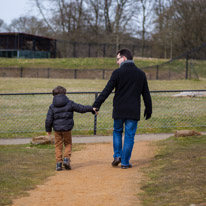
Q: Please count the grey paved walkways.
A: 1